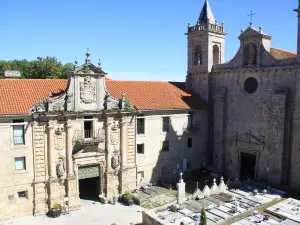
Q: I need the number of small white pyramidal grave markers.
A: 4